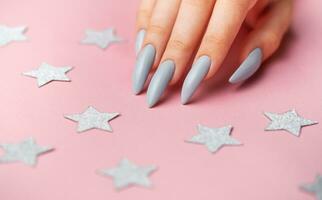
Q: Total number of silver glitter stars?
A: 9